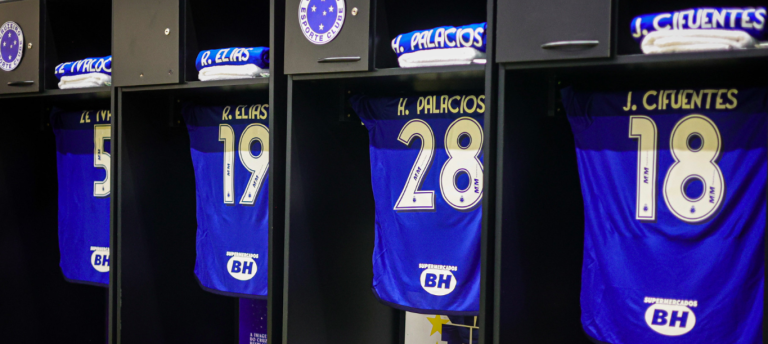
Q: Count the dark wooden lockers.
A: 4